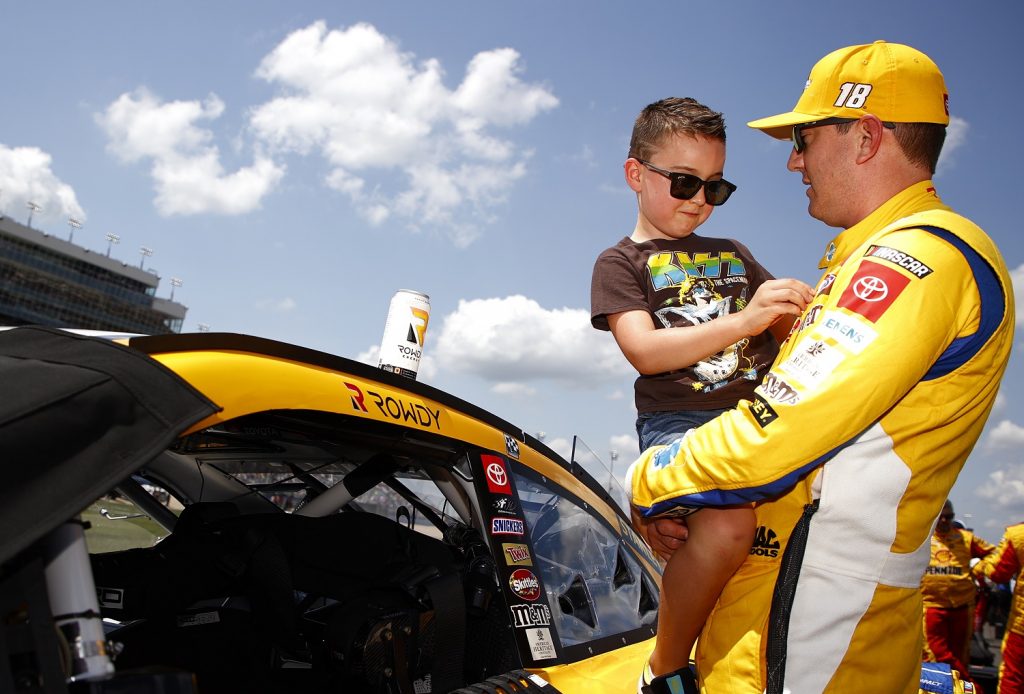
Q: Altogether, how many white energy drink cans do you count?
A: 1